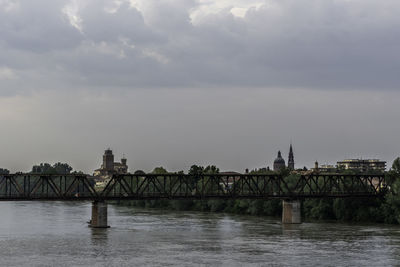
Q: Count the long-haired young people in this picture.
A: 0